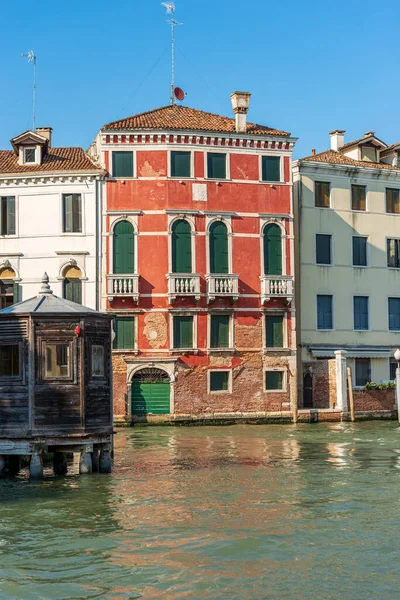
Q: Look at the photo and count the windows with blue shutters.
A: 5